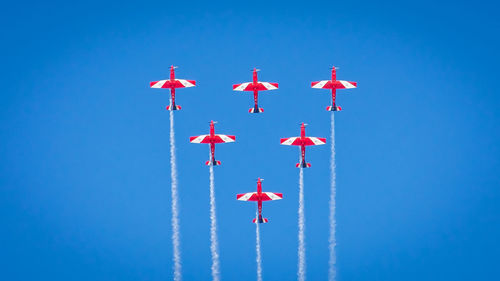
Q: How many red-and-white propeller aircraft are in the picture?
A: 6